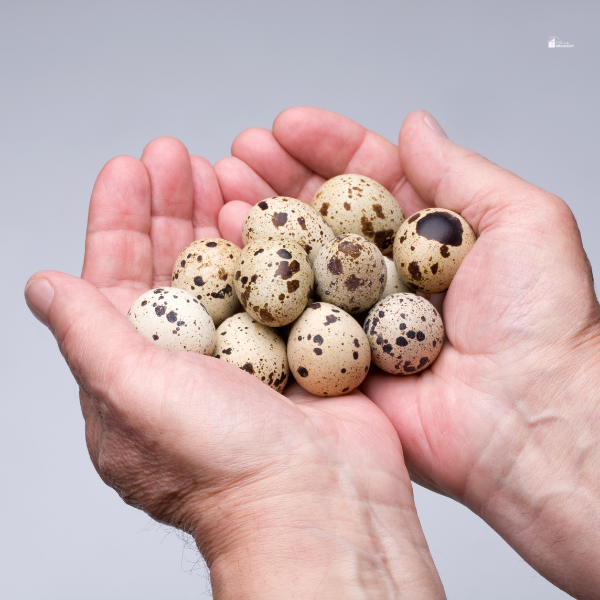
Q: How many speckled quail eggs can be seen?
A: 11